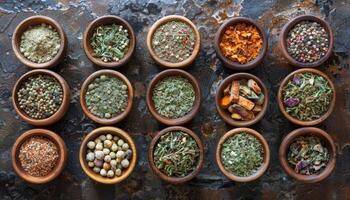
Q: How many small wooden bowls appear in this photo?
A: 15